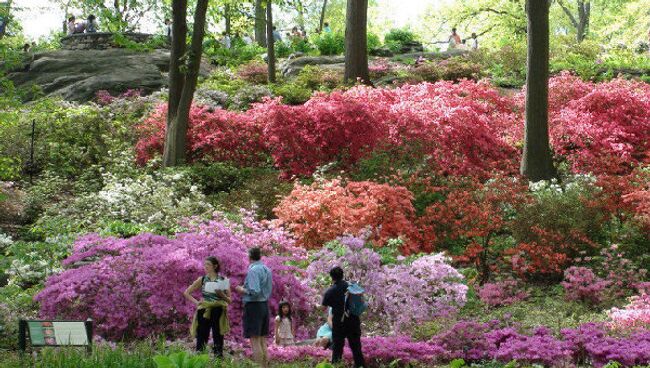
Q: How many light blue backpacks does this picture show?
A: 1